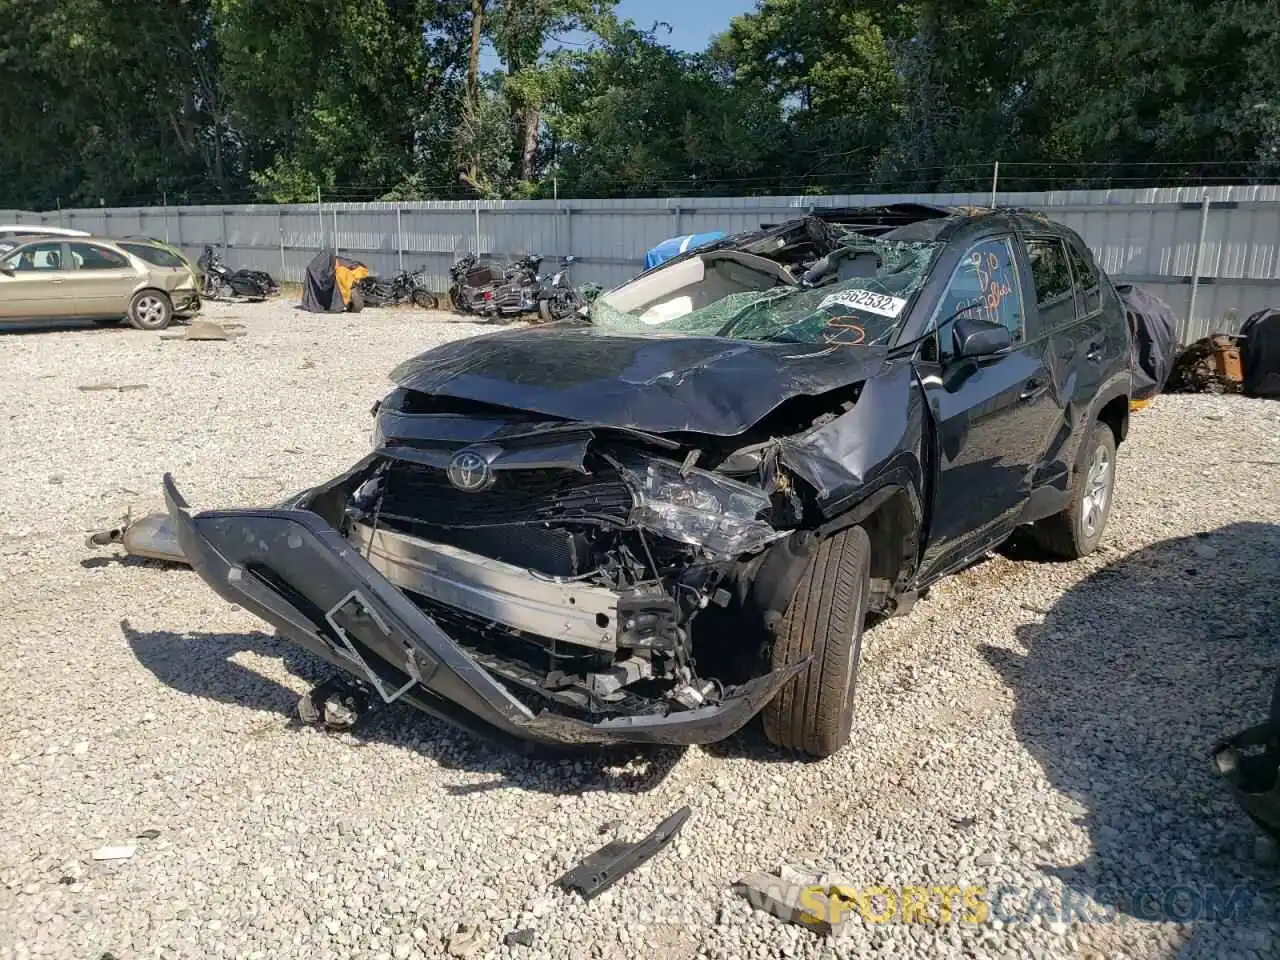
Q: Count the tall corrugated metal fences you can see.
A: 1